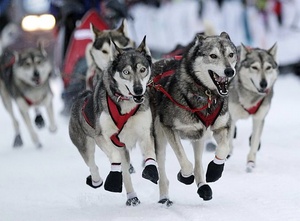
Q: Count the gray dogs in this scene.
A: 5